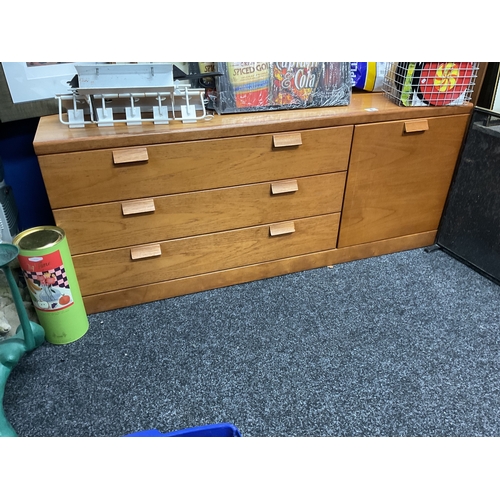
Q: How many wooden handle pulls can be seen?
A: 7